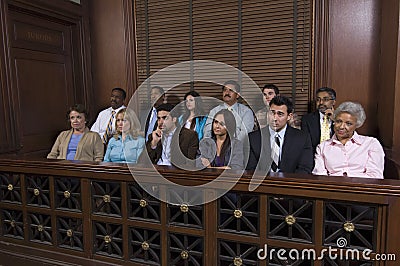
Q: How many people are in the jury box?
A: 12